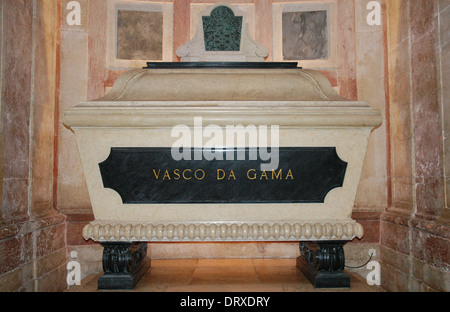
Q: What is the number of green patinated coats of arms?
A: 1